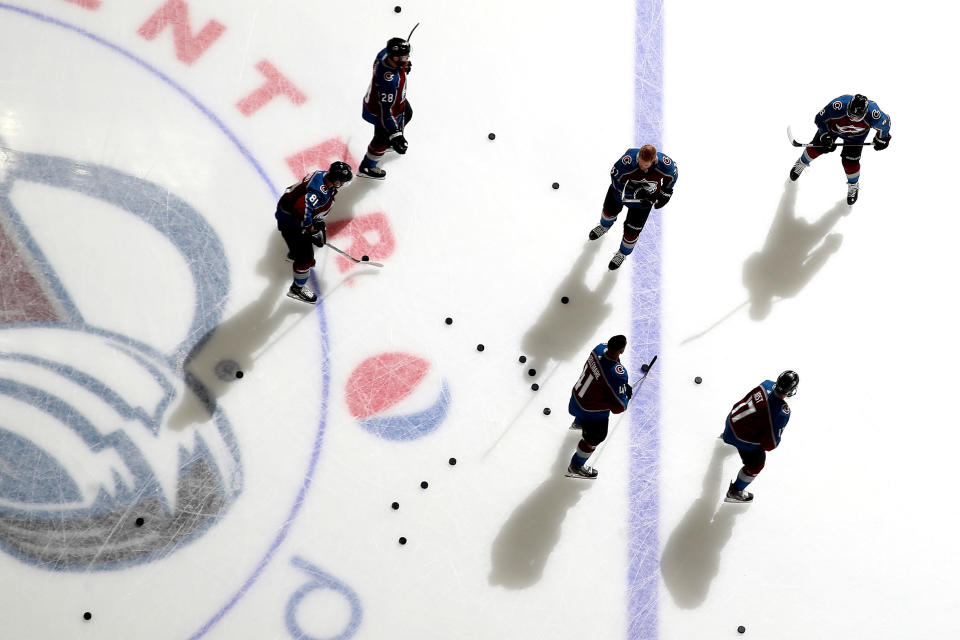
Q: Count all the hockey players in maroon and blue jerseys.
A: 6